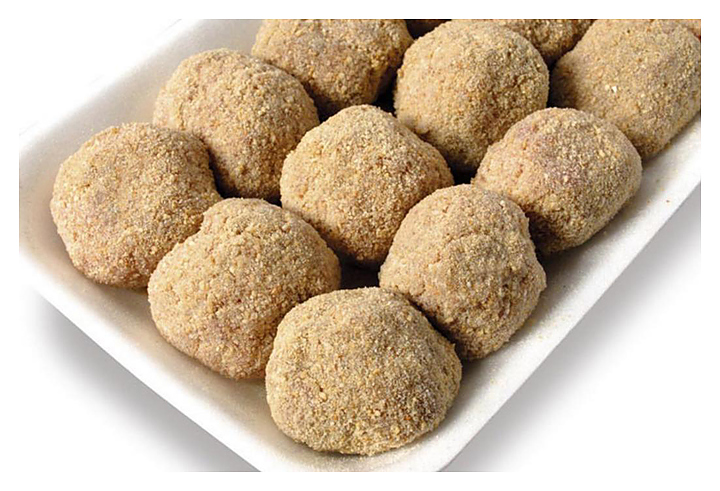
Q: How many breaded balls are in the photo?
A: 11